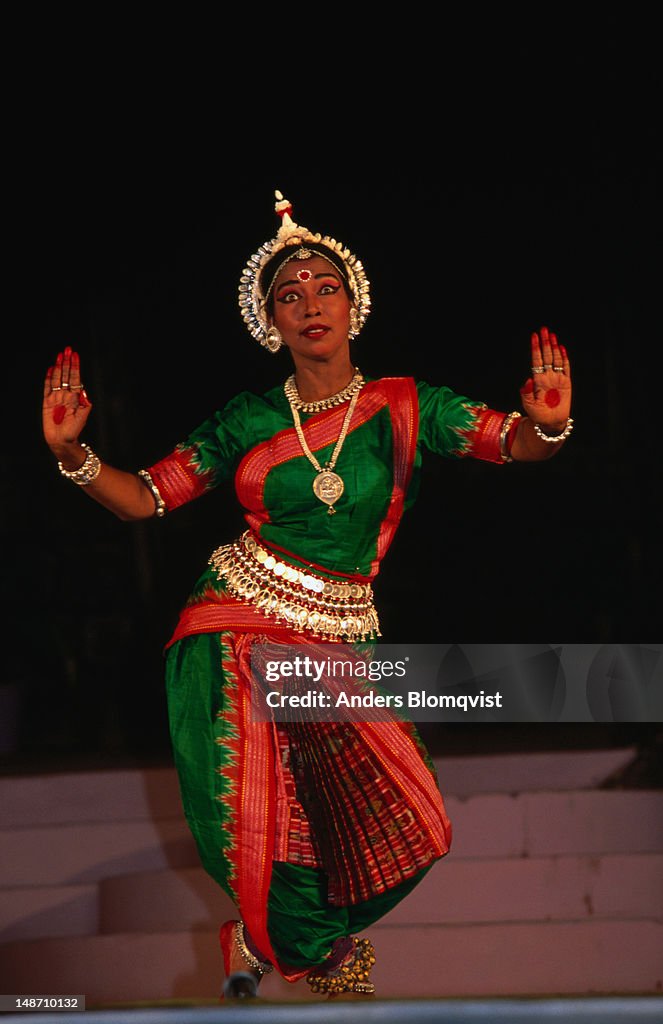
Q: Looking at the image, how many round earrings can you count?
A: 2